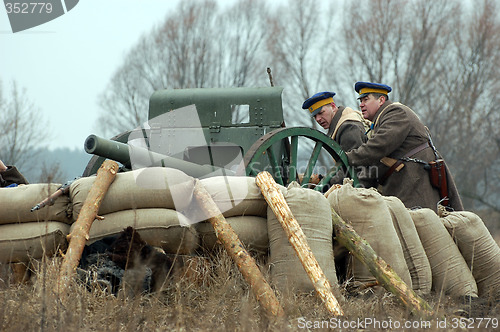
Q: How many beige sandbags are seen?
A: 11